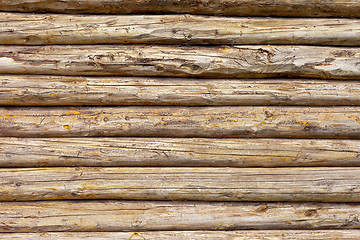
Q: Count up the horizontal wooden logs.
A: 9